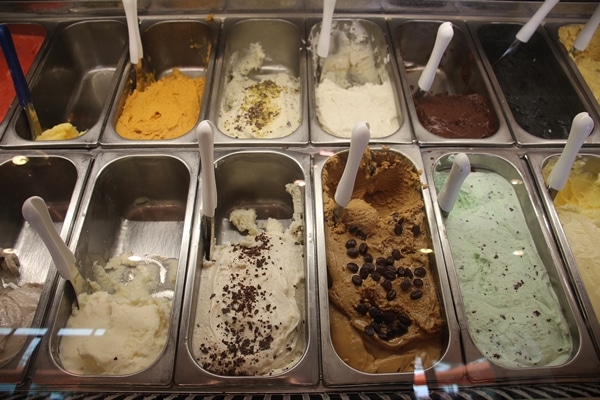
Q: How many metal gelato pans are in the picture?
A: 14